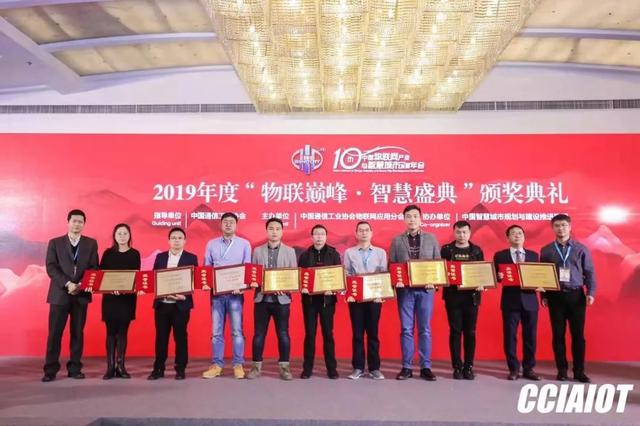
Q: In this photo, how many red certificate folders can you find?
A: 9